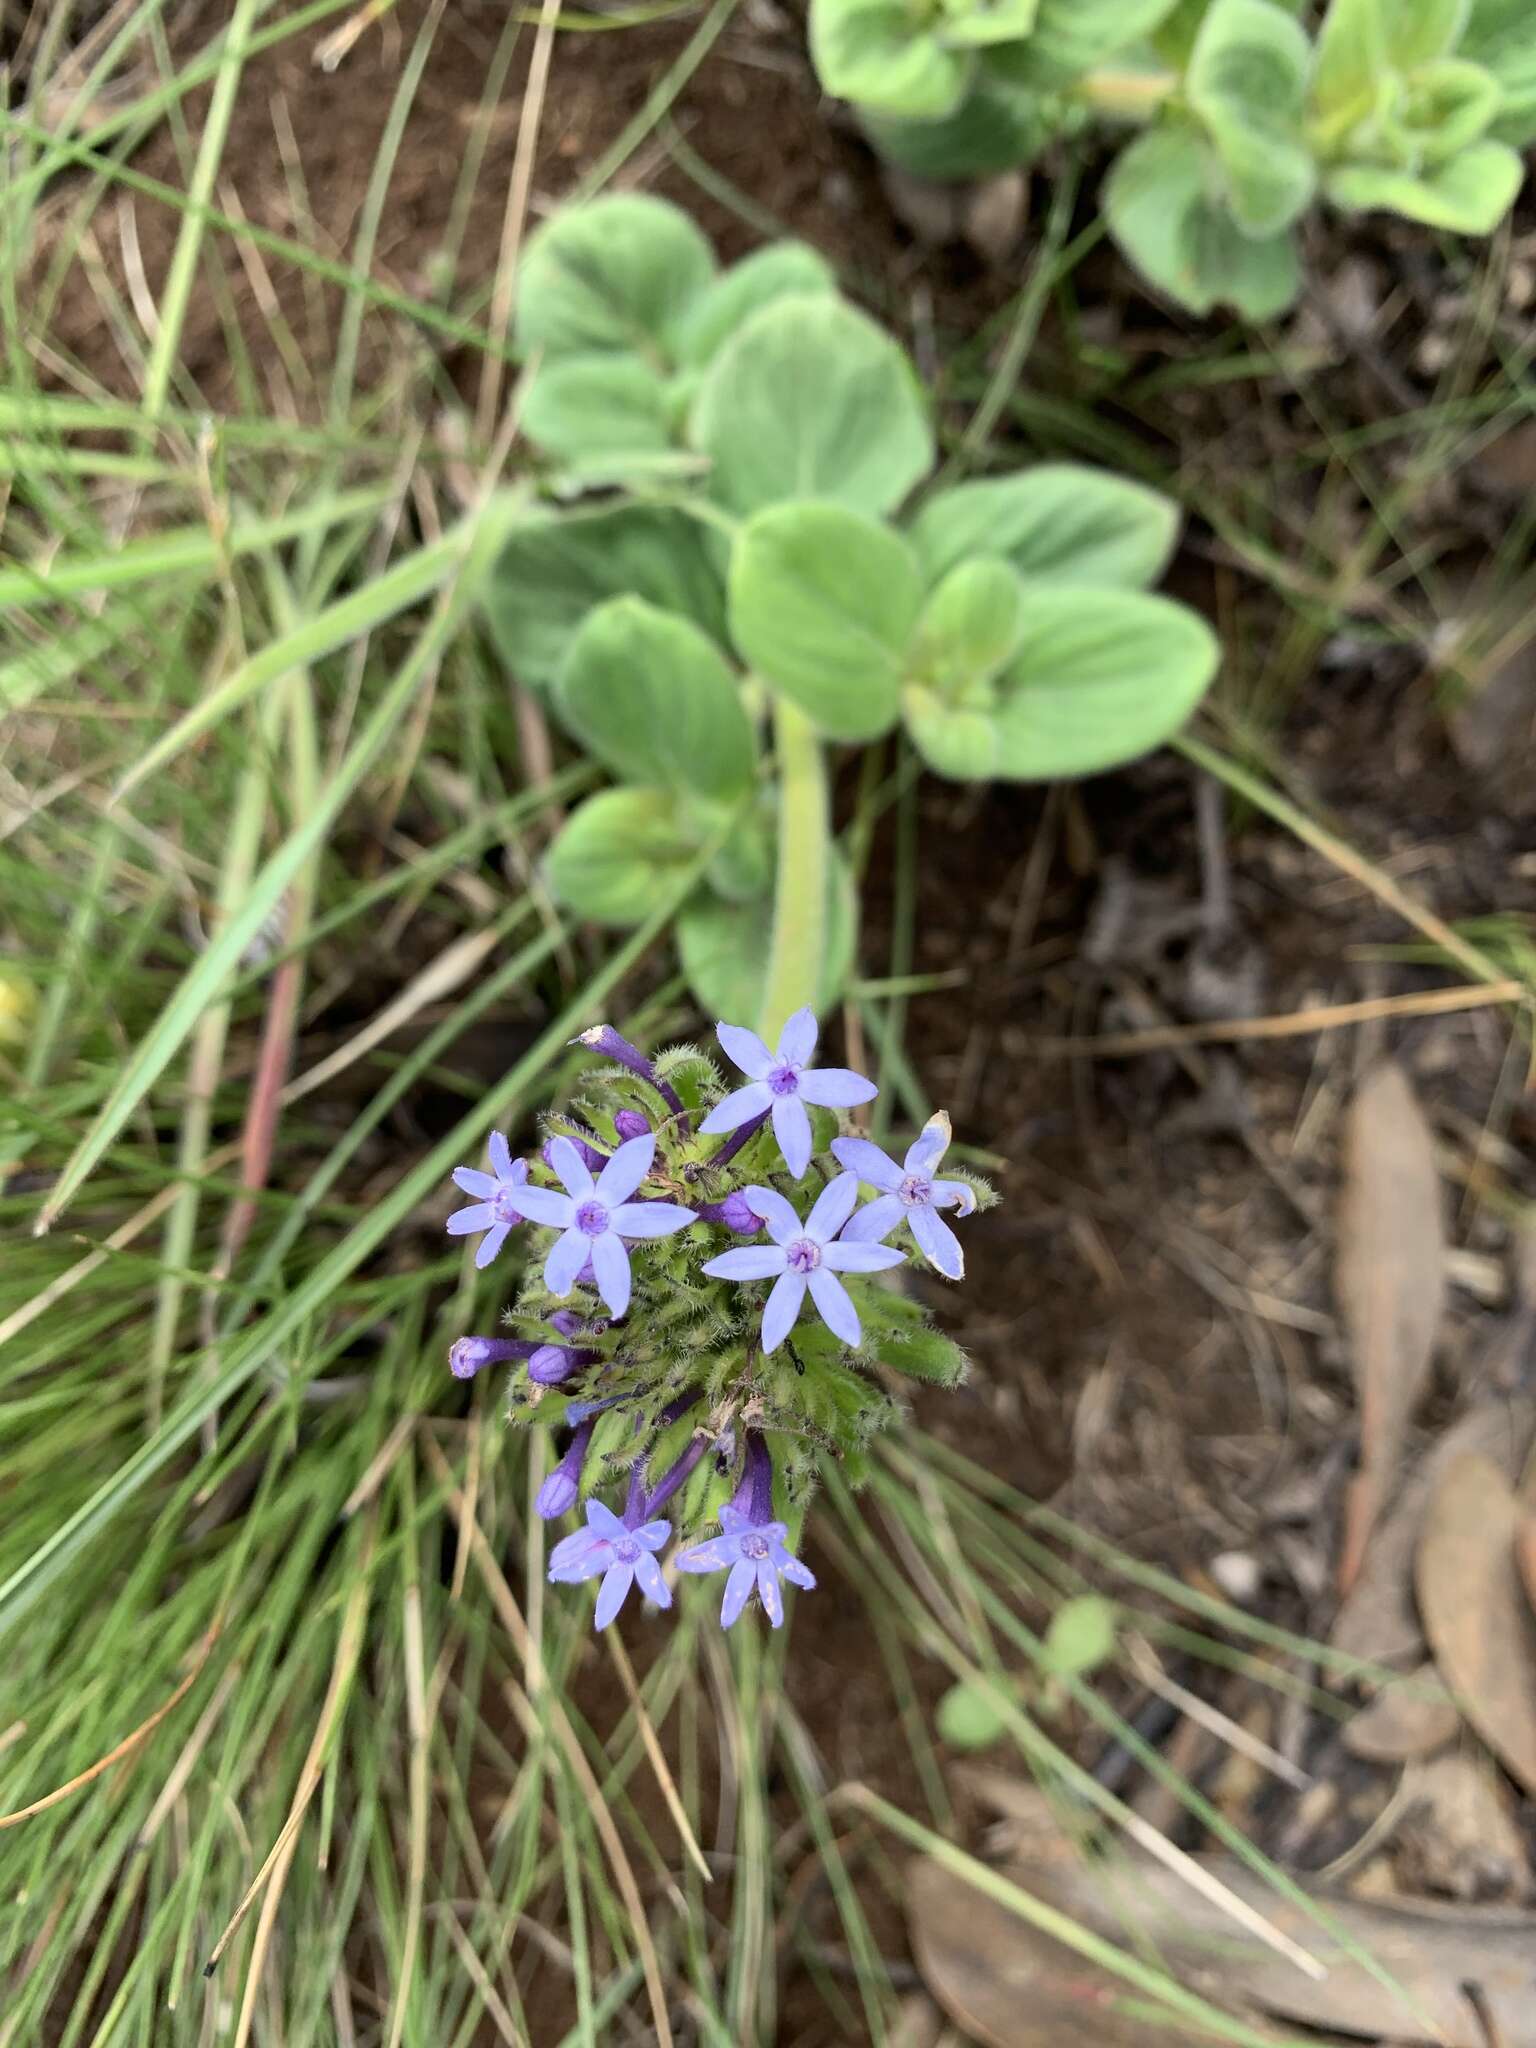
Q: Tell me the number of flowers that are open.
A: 7